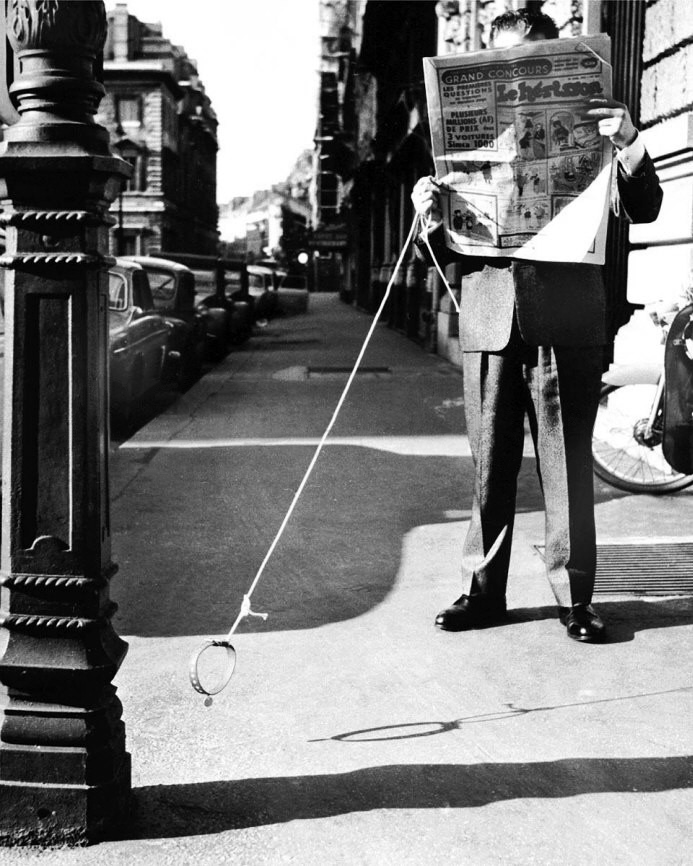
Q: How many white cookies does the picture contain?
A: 0